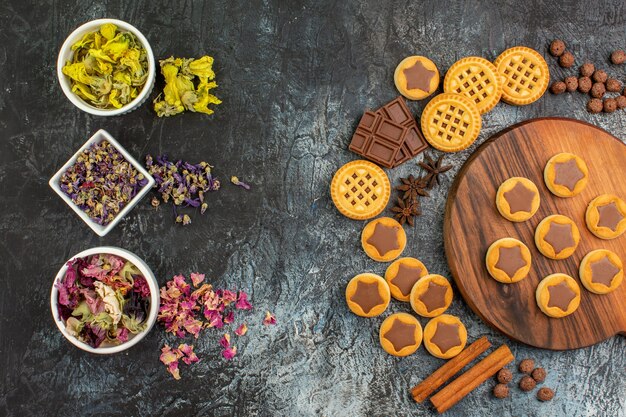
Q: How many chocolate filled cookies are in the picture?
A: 14